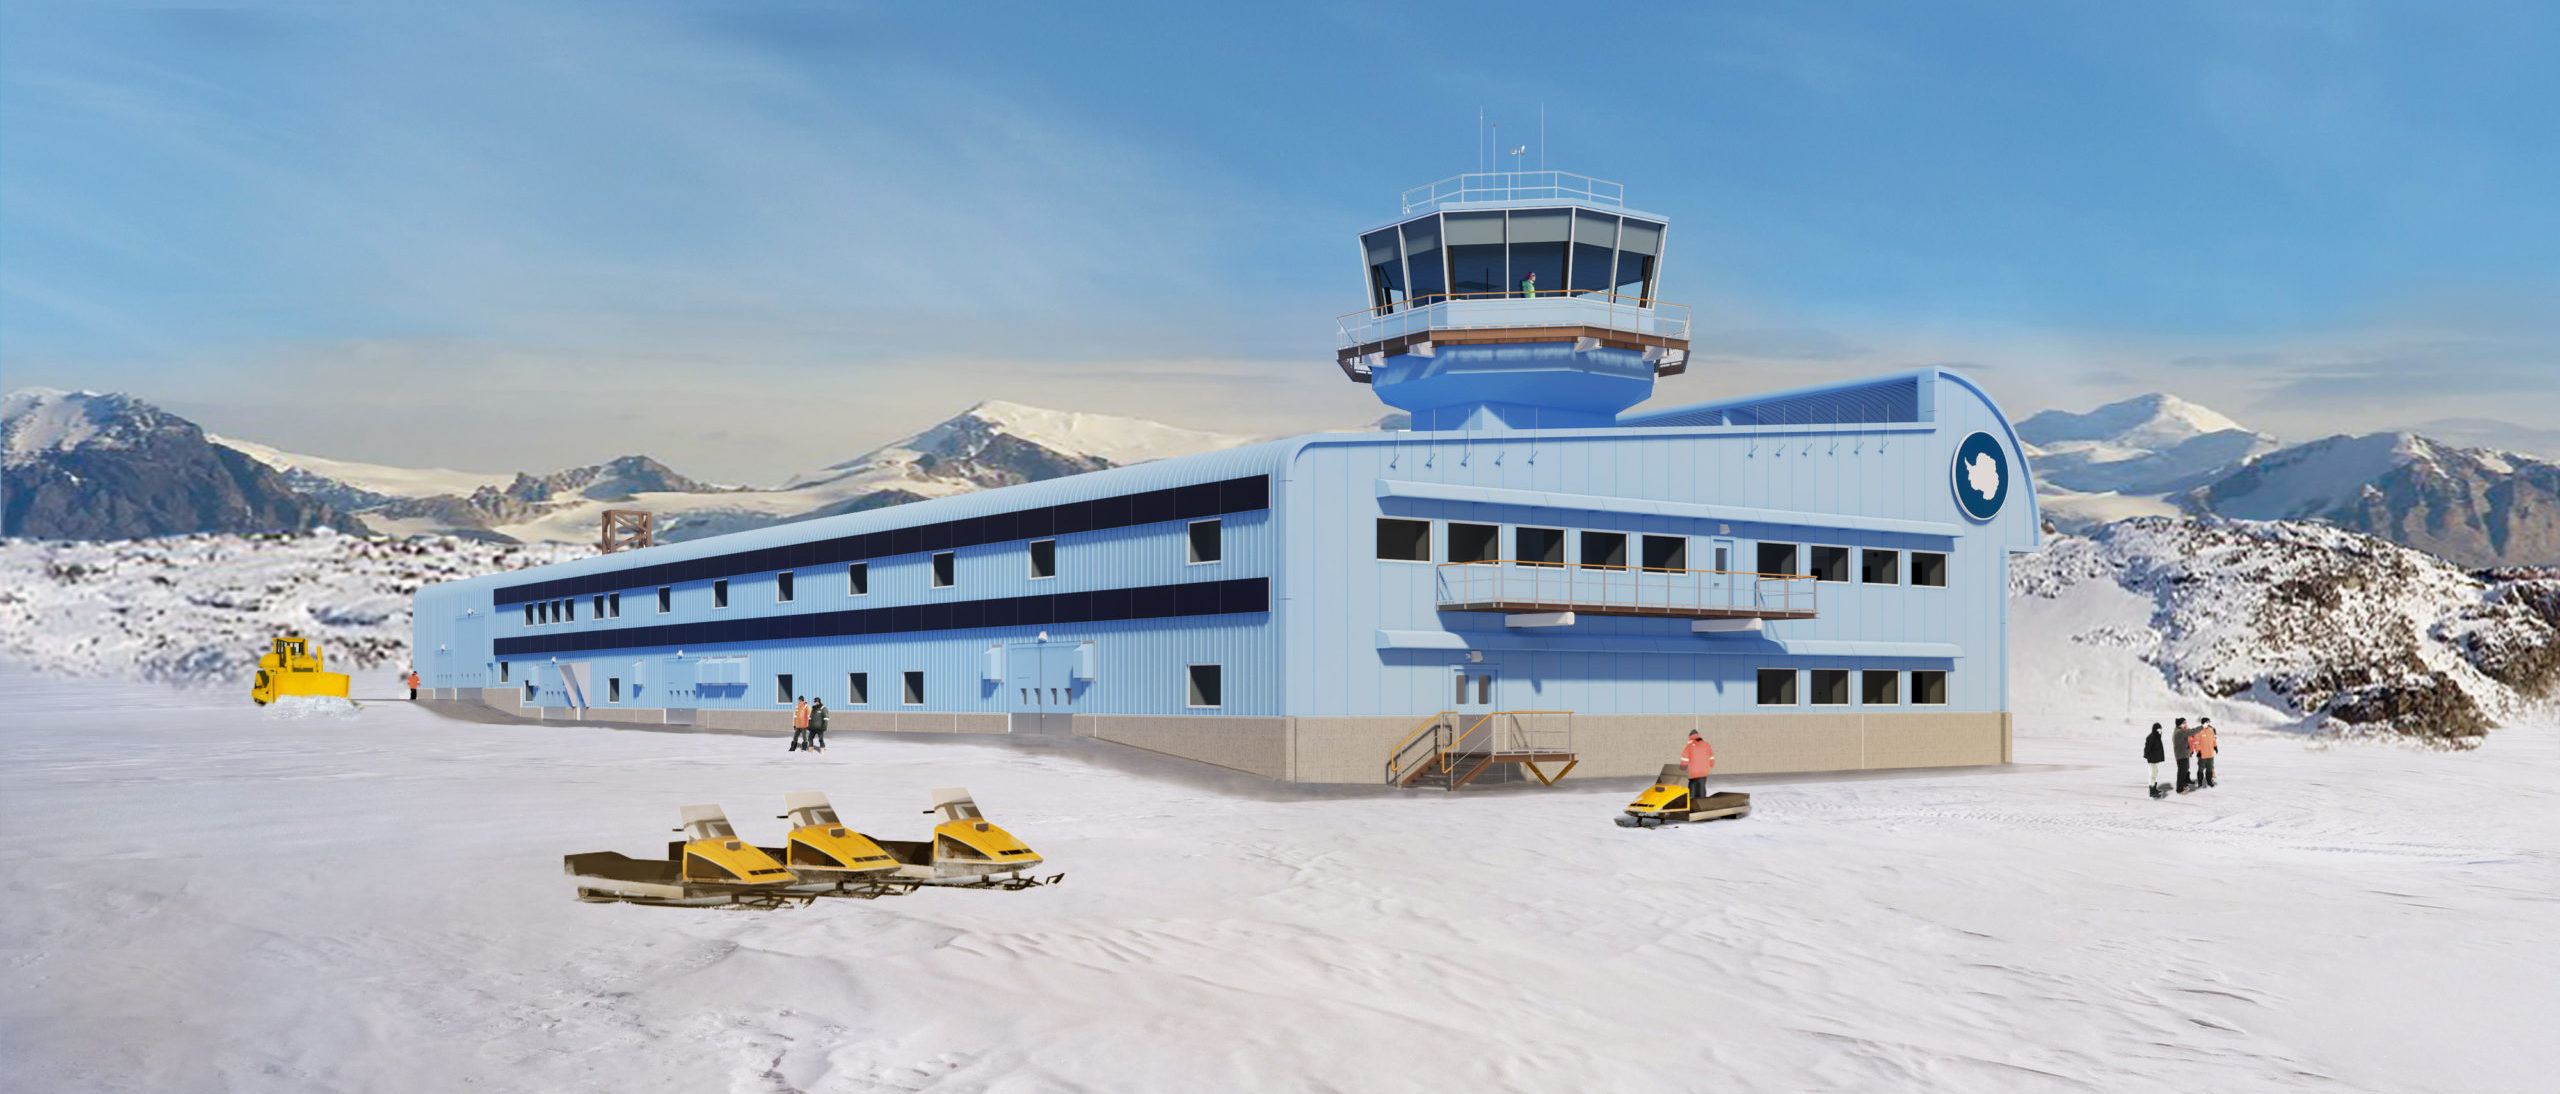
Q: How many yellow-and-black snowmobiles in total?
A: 4